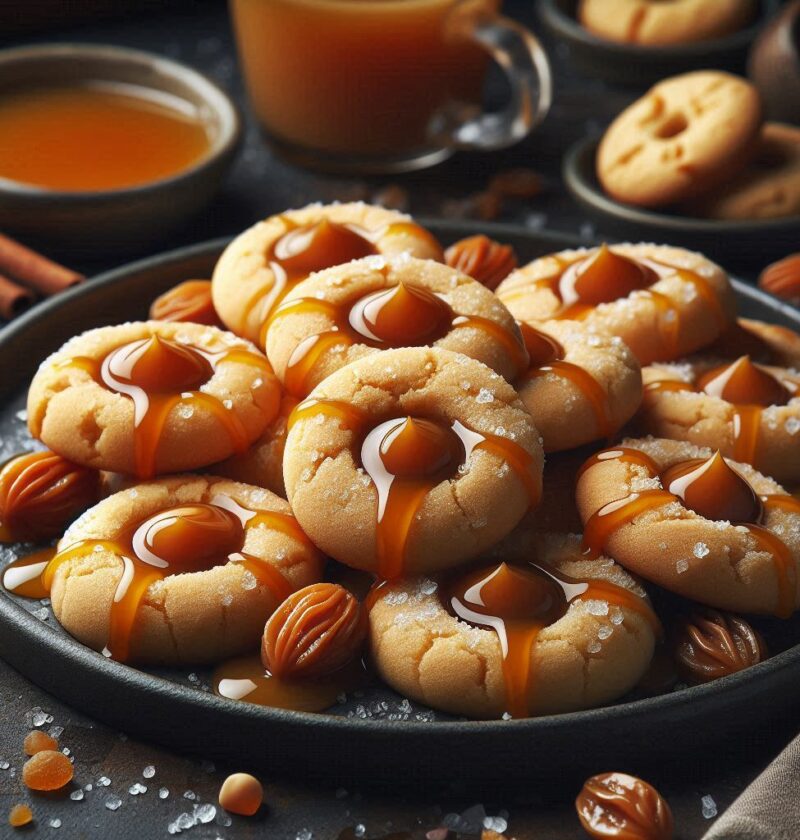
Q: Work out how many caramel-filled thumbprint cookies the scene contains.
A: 10